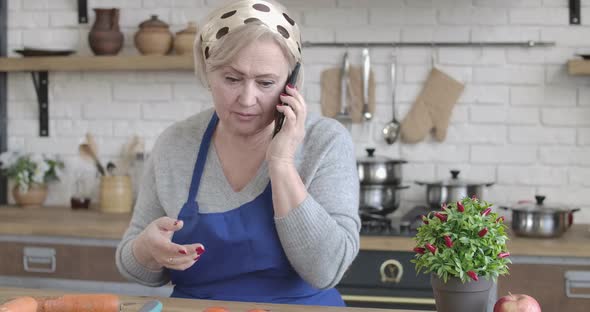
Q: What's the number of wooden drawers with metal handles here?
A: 2